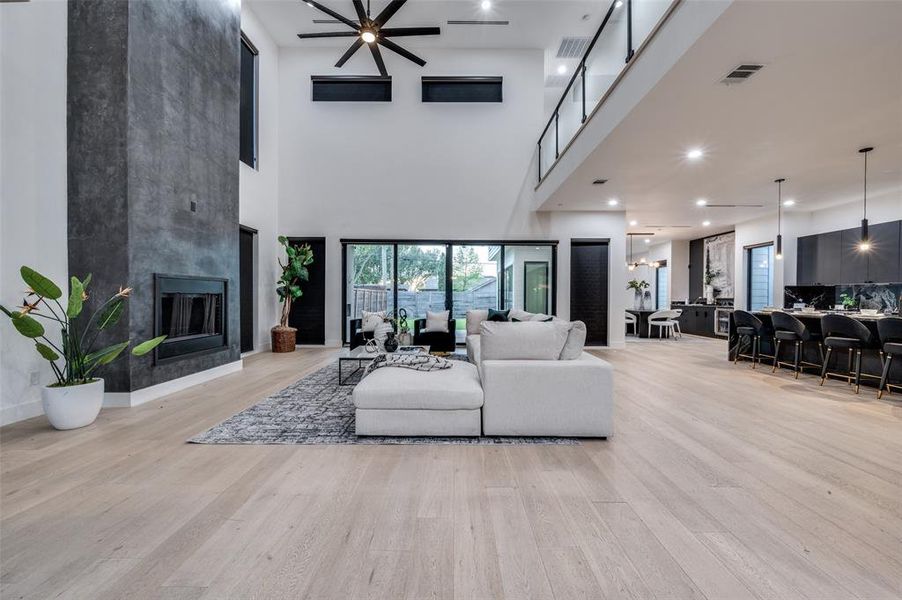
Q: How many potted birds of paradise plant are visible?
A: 1